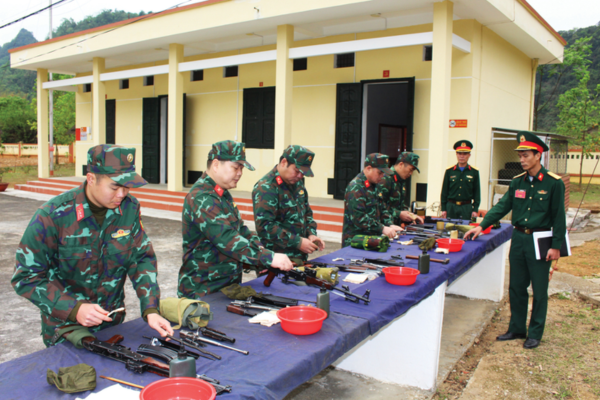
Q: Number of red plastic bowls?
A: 5